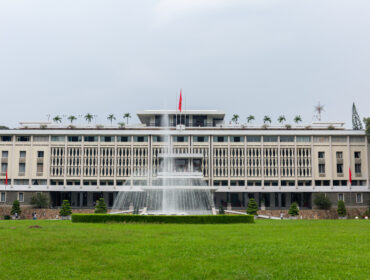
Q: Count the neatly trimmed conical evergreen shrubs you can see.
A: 6